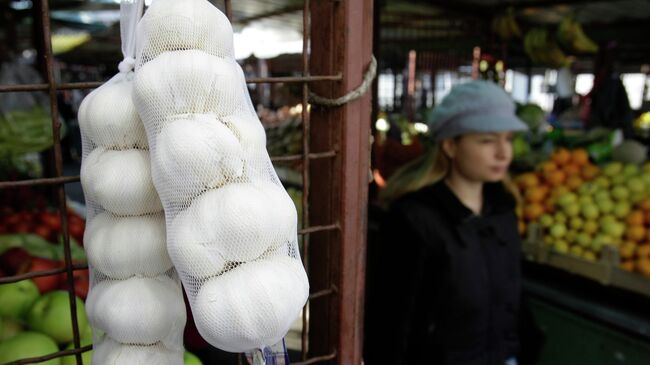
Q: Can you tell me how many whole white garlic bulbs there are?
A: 10